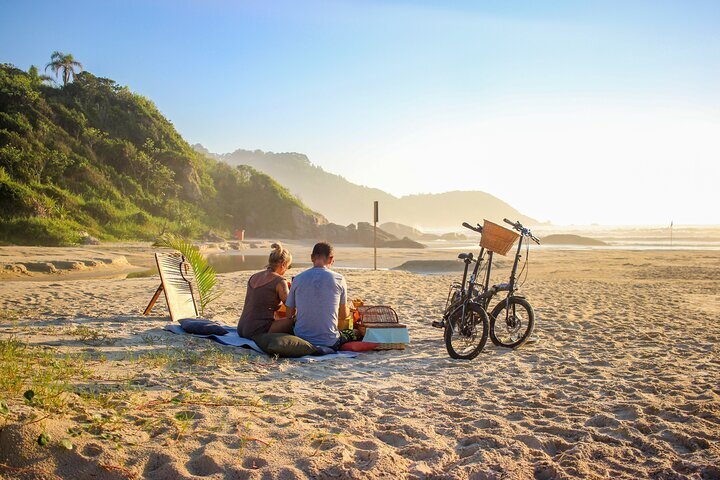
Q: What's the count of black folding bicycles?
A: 2